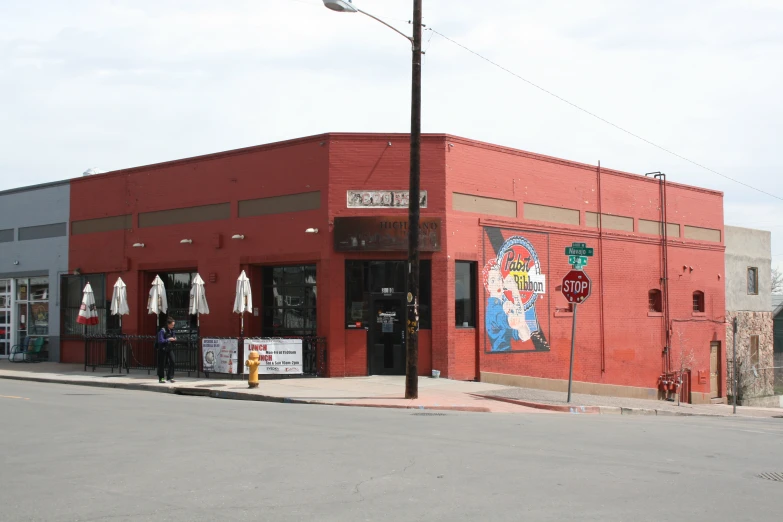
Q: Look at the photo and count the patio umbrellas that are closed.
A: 5